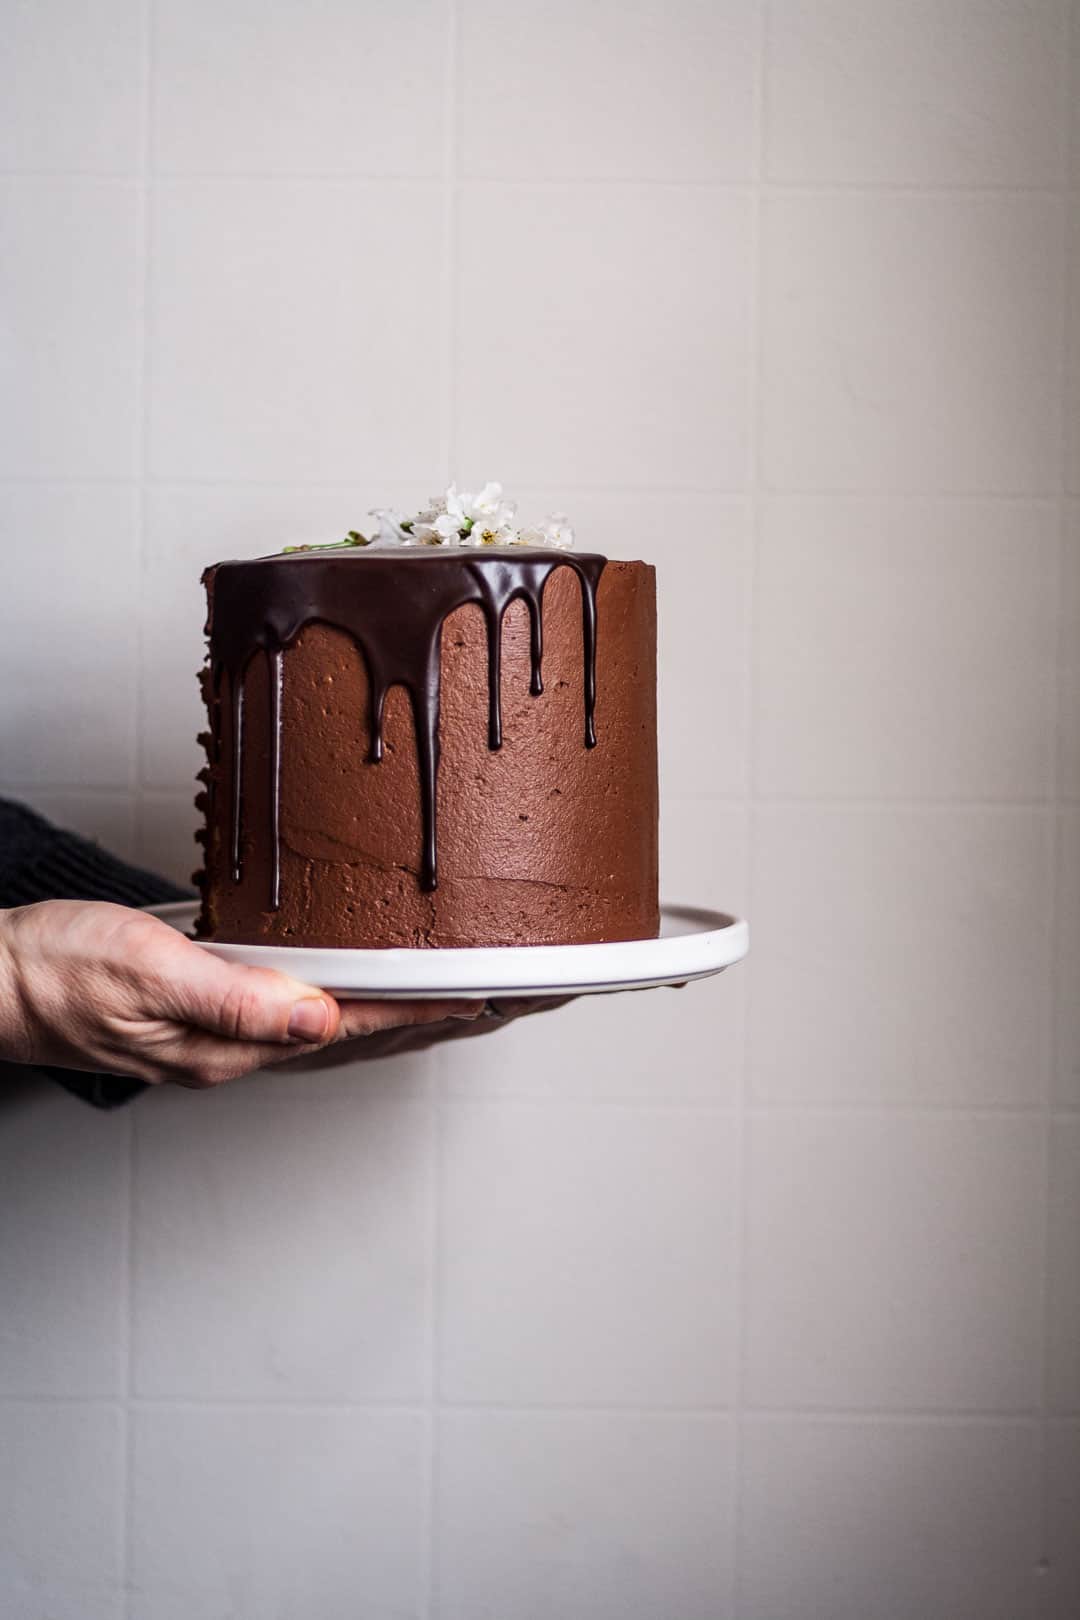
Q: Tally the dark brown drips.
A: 7